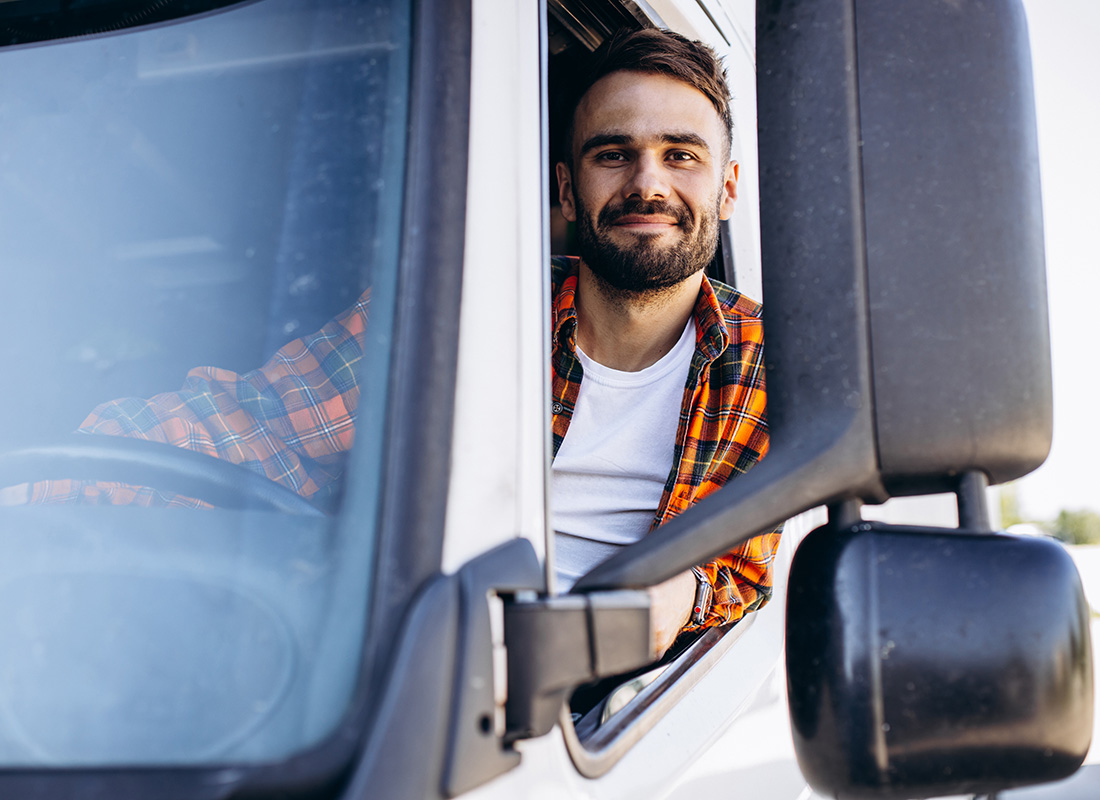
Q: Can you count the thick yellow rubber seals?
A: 0